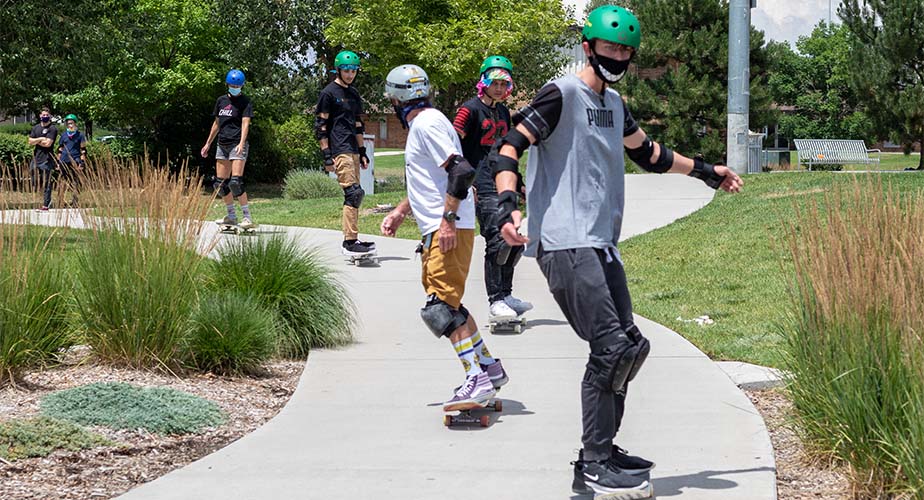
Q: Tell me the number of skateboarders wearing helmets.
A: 6